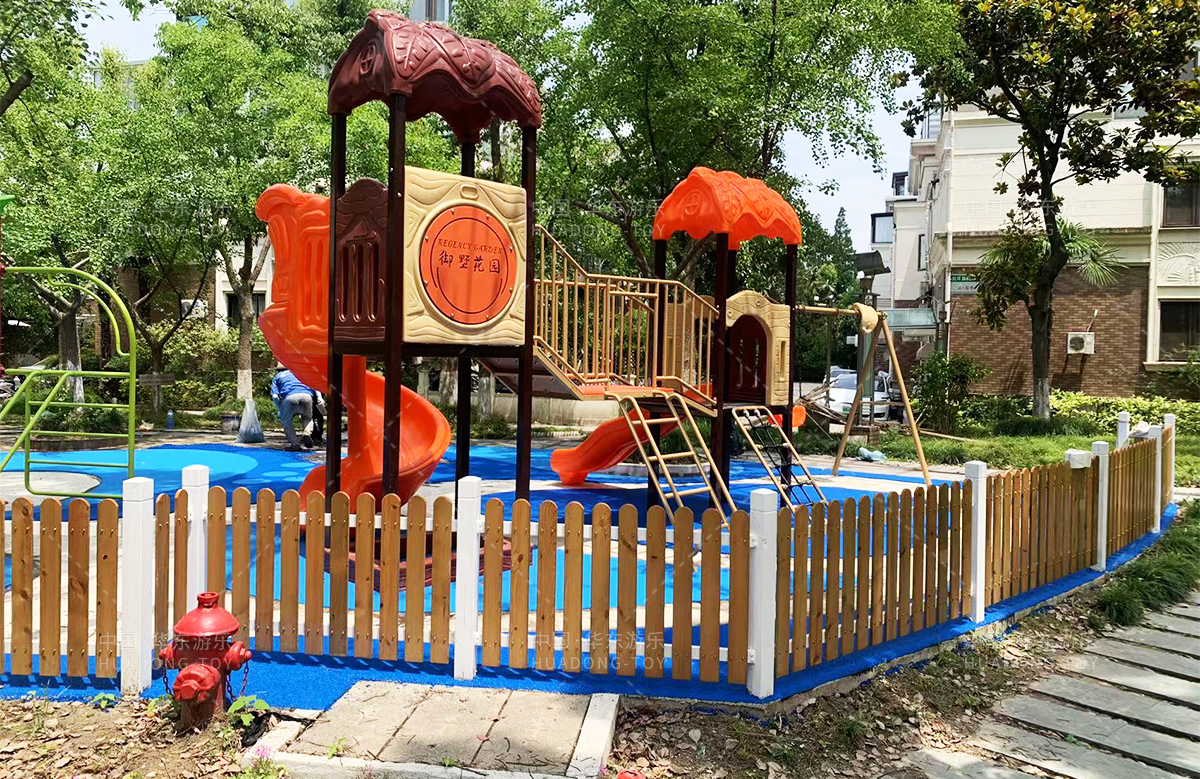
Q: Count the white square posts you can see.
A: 9